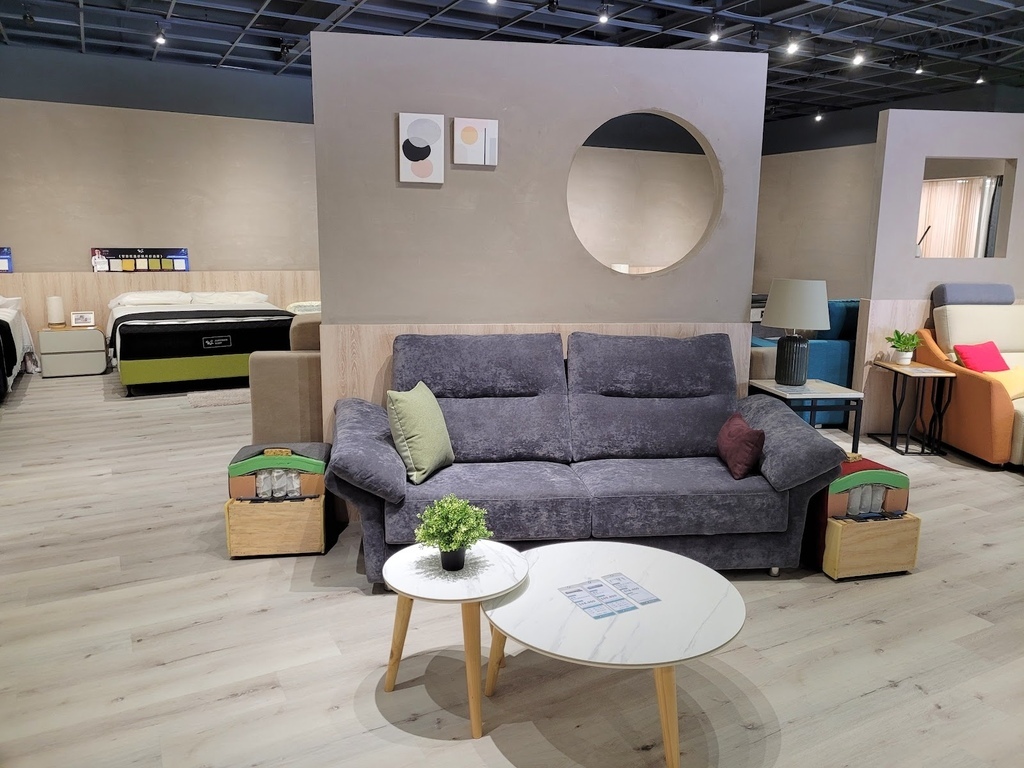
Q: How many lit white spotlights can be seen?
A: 9